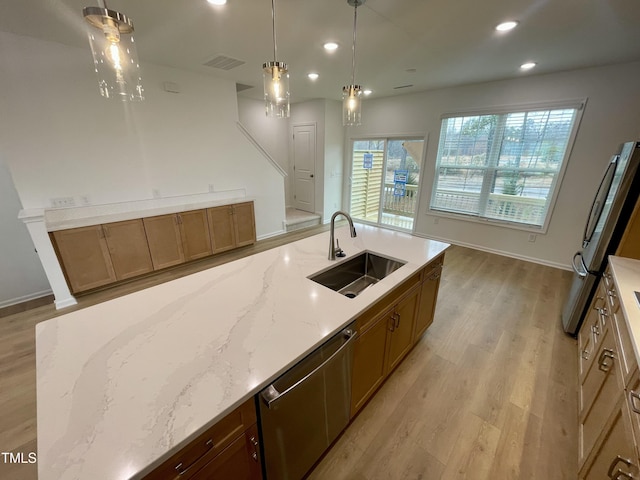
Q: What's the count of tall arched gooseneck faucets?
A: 1